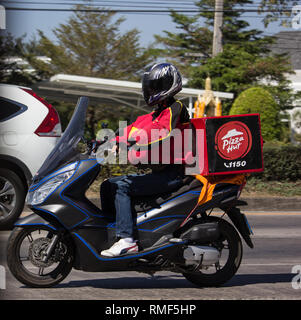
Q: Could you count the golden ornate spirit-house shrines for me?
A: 1